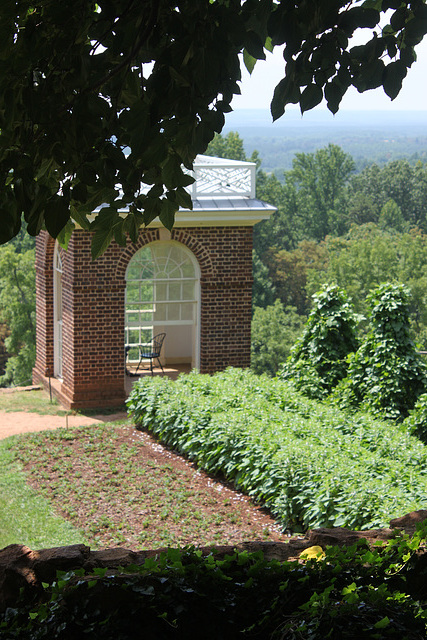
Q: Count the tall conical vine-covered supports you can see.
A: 2